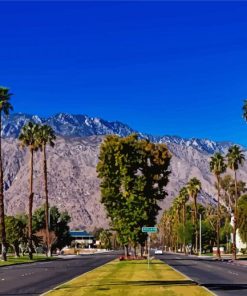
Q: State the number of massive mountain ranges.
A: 1